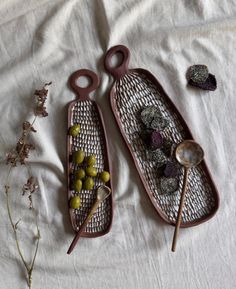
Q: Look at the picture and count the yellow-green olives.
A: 9